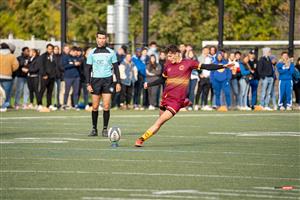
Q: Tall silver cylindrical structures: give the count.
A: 1